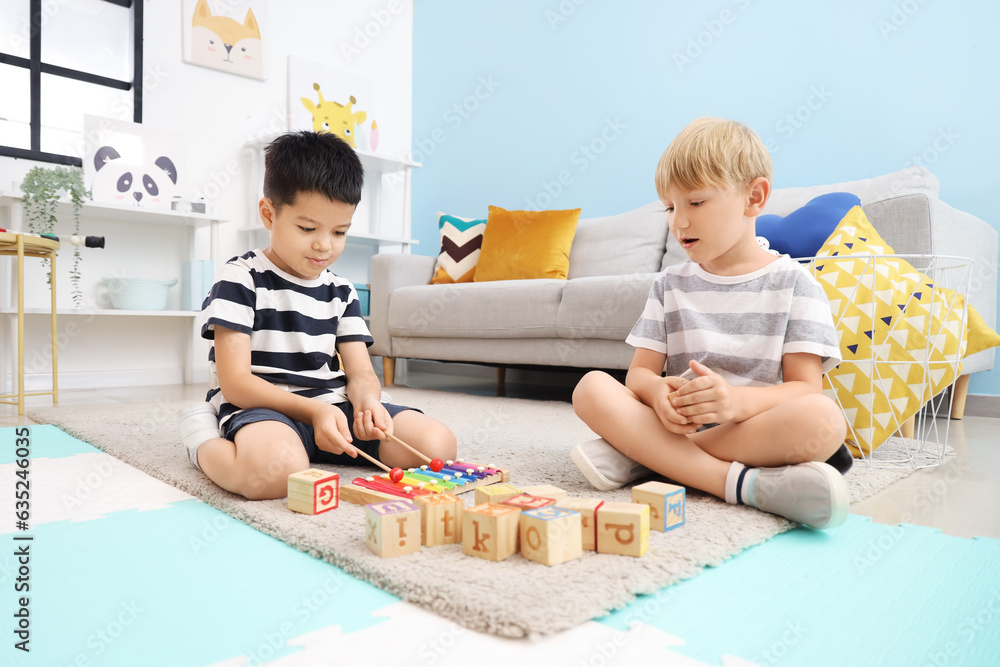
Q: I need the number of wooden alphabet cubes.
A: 11